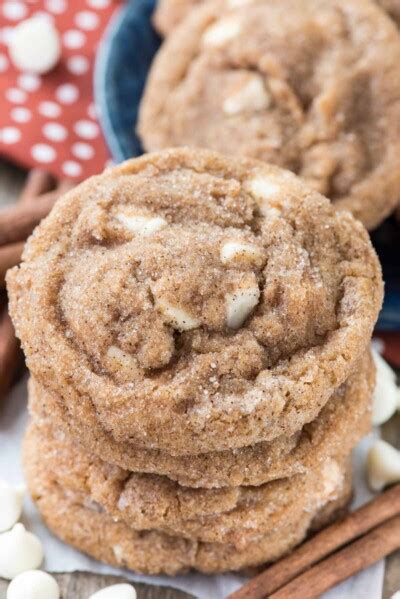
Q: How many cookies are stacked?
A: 4